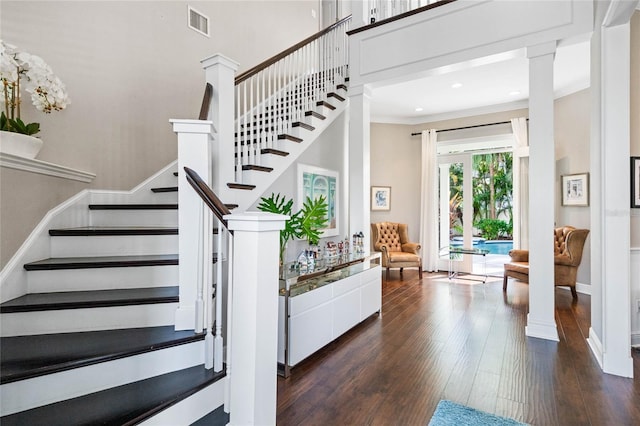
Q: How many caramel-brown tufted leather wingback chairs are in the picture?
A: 2